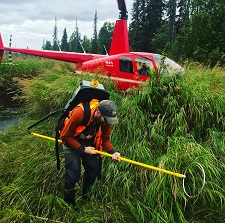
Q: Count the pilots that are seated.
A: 1